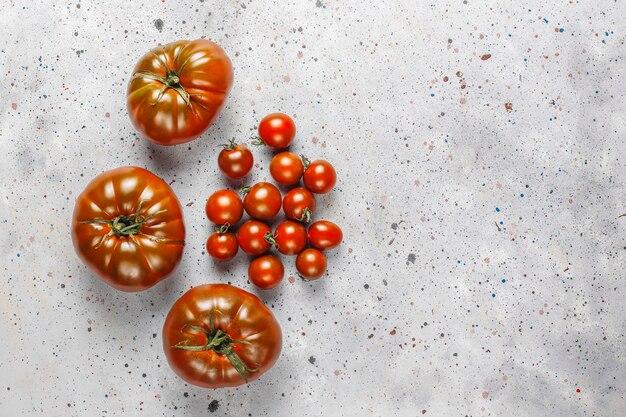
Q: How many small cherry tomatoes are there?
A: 13